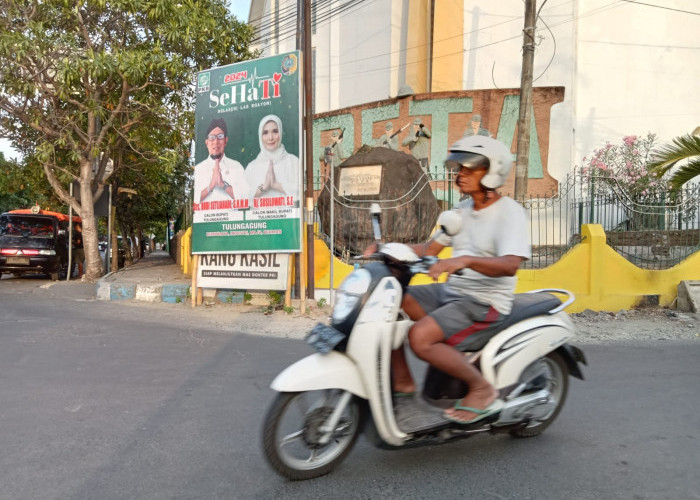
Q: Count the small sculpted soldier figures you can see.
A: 4